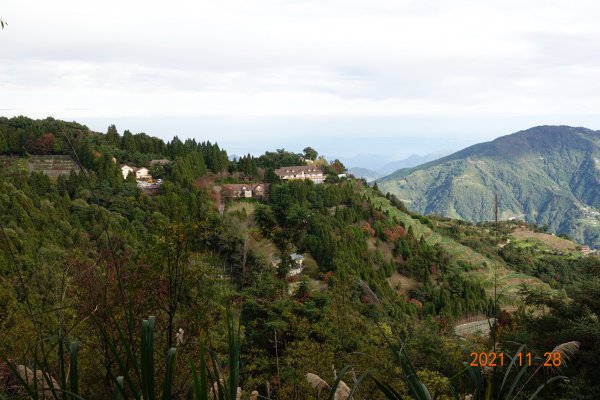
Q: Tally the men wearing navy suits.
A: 0